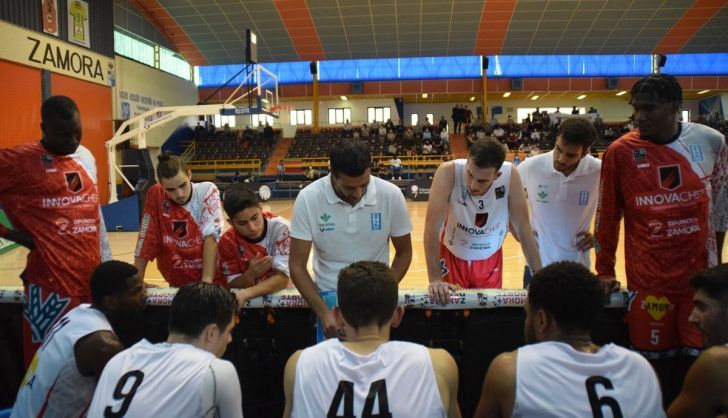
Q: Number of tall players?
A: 2